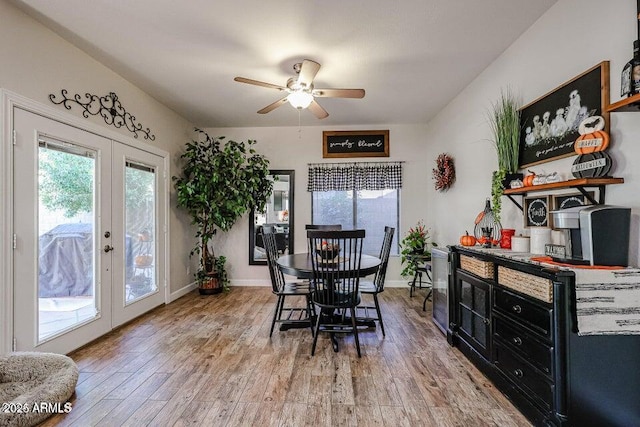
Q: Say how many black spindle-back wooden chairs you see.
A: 4